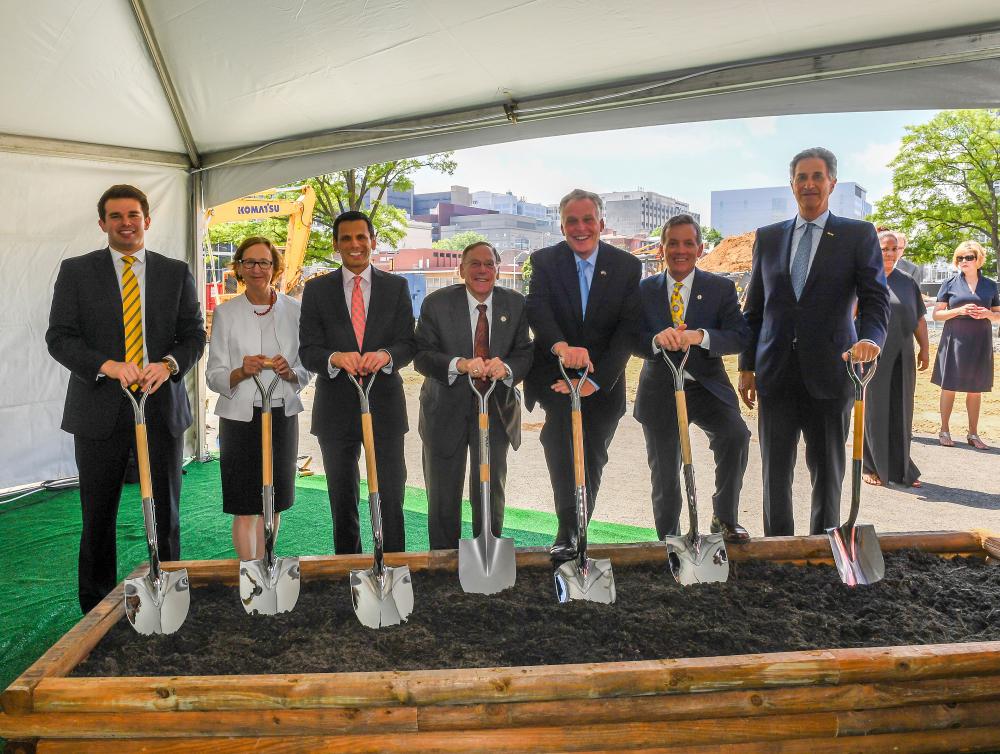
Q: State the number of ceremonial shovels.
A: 7